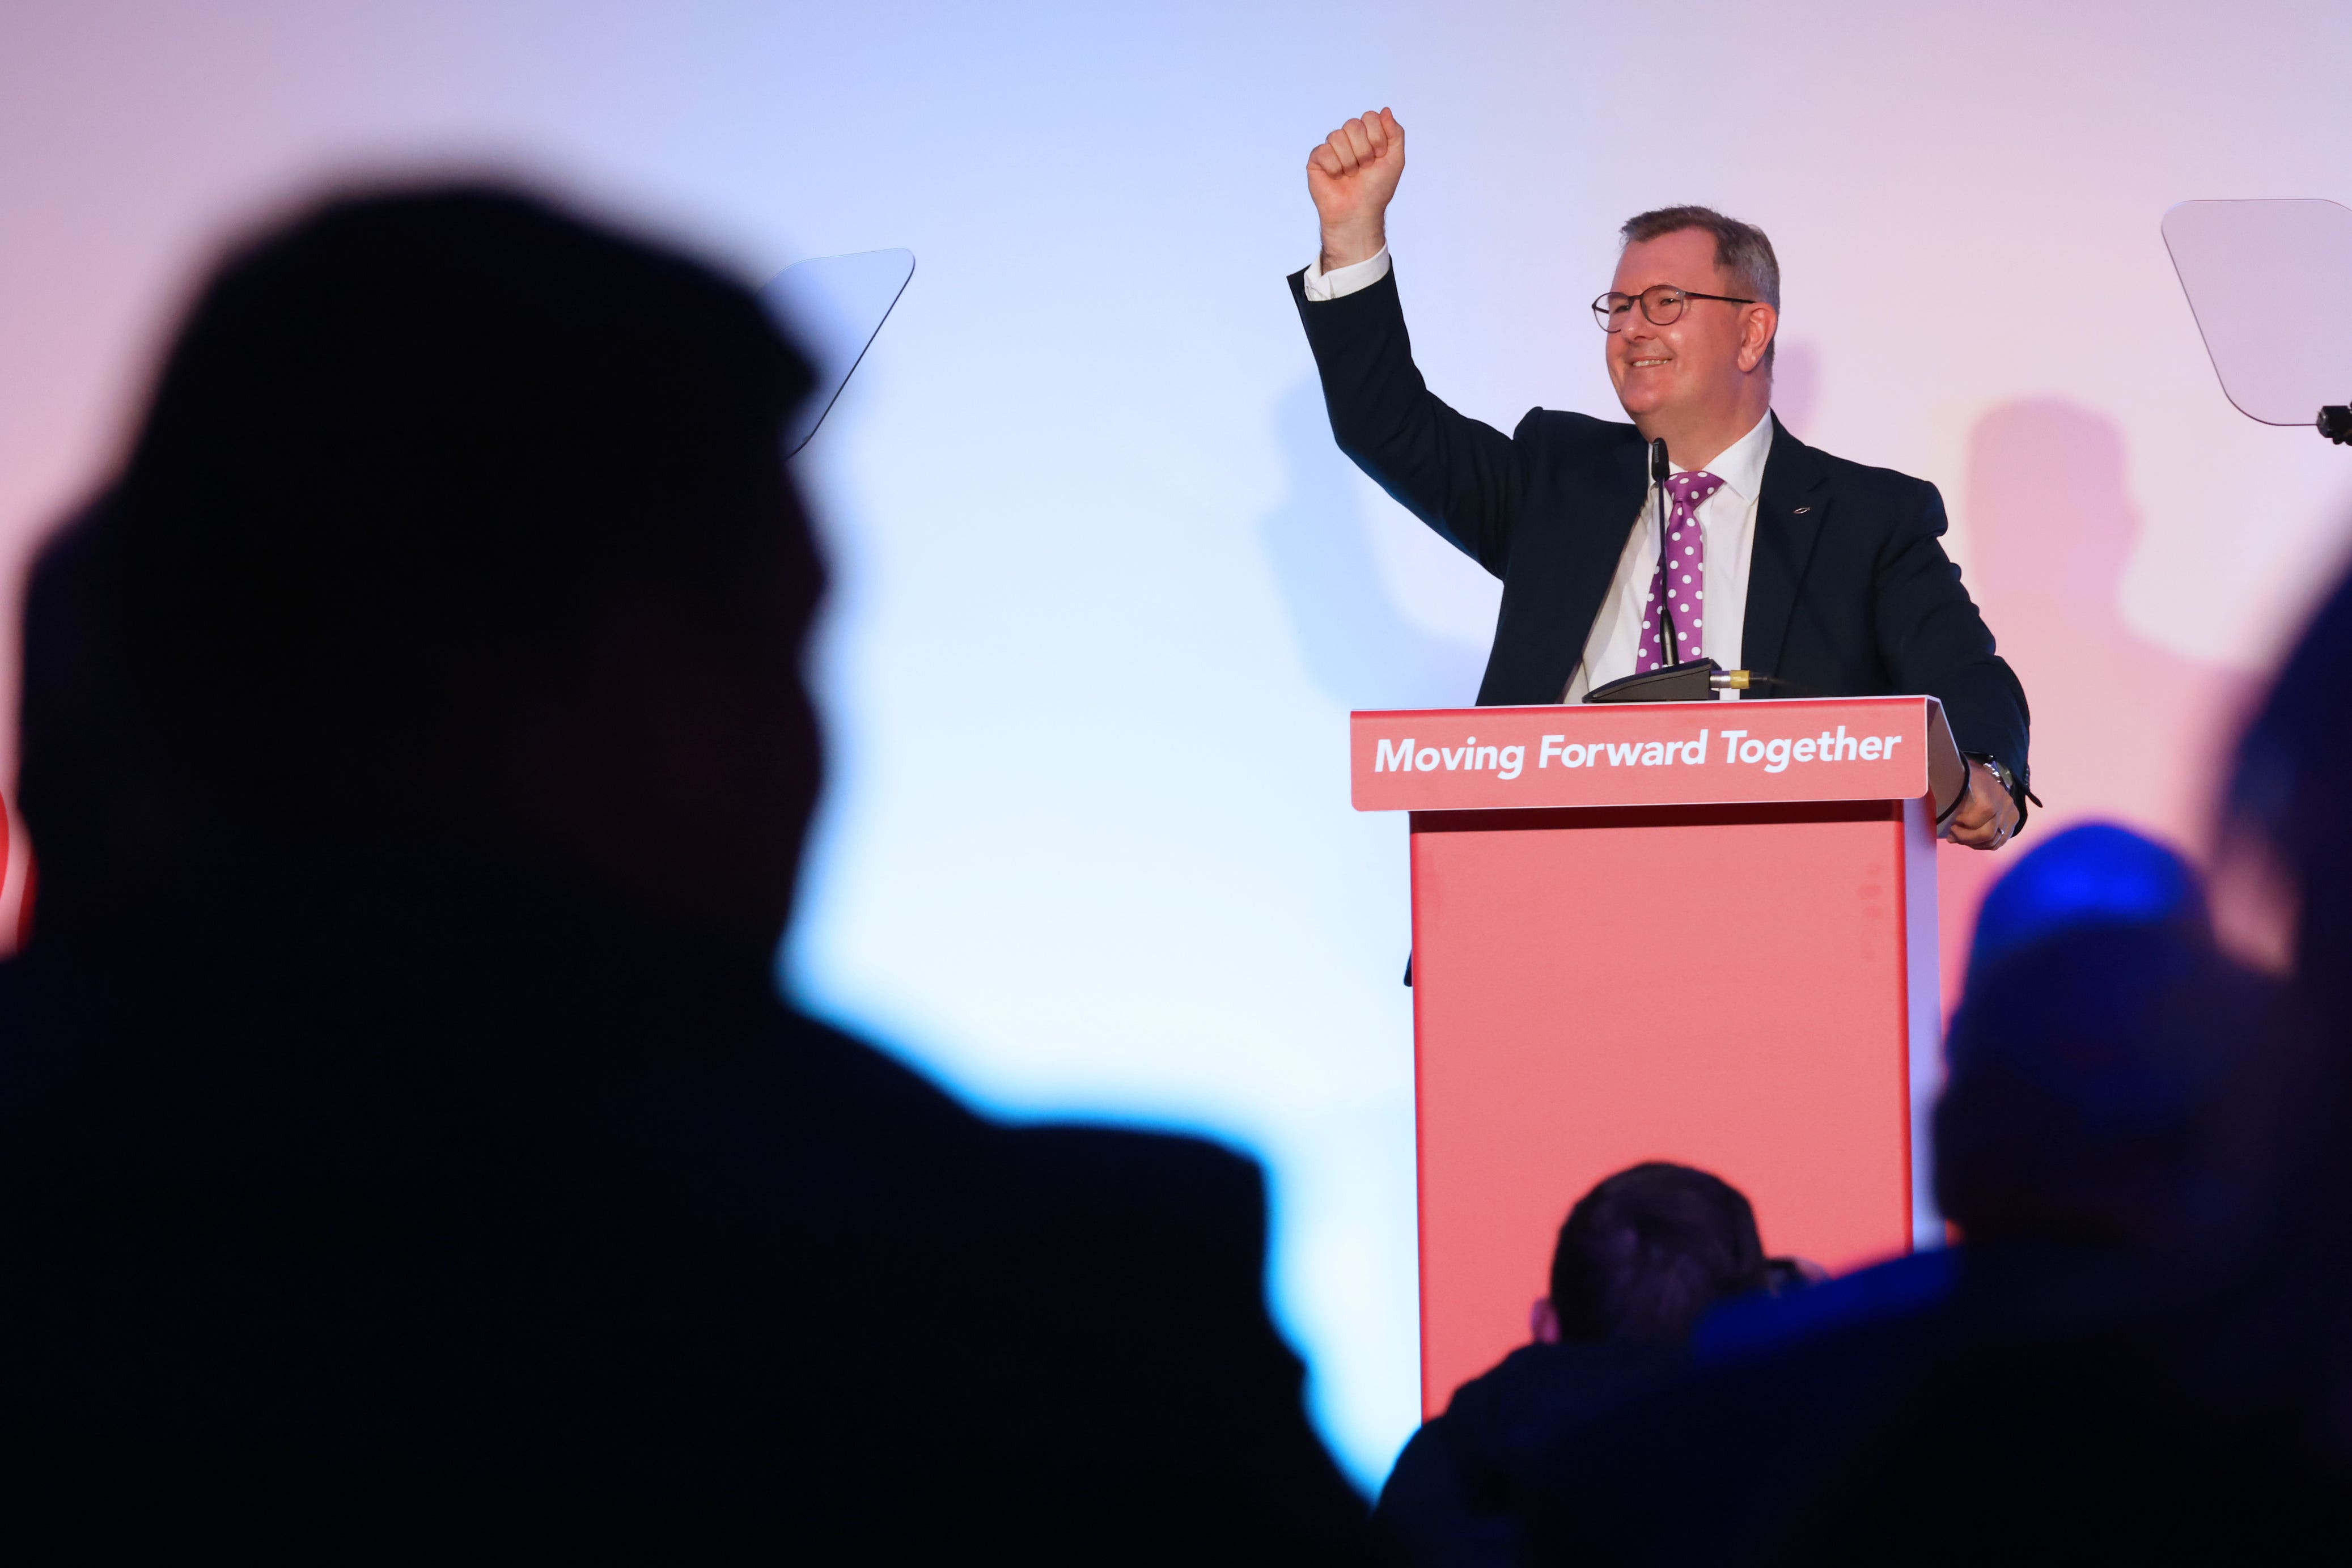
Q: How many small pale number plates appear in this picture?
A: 0